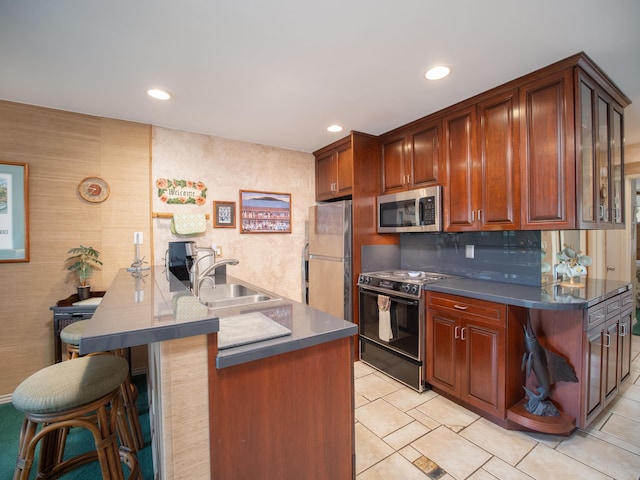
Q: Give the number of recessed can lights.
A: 3